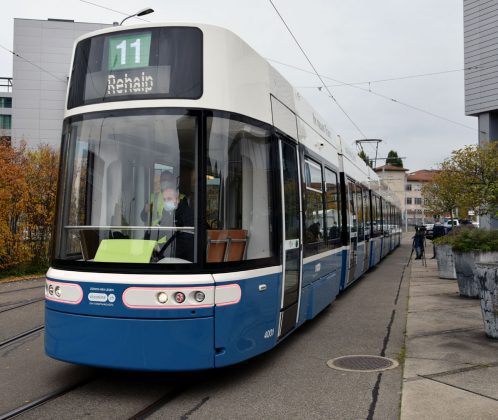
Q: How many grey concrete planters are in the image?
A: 3